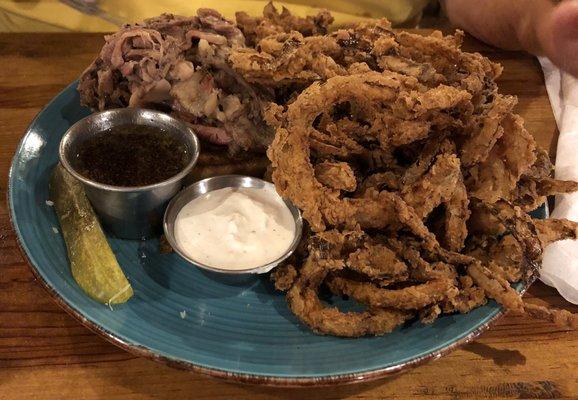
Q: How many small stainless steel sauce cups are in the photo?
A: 2